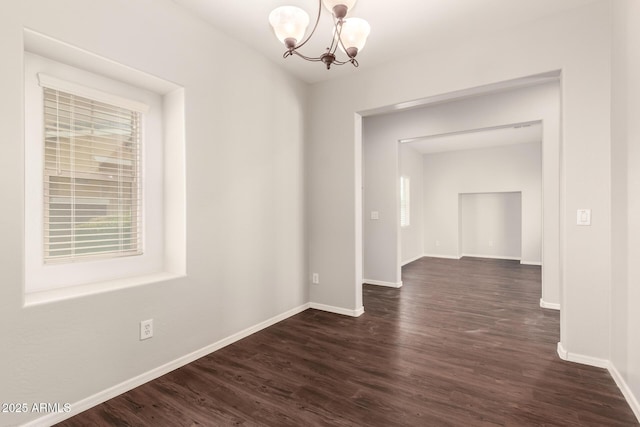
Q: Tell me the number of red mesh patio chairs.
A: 0